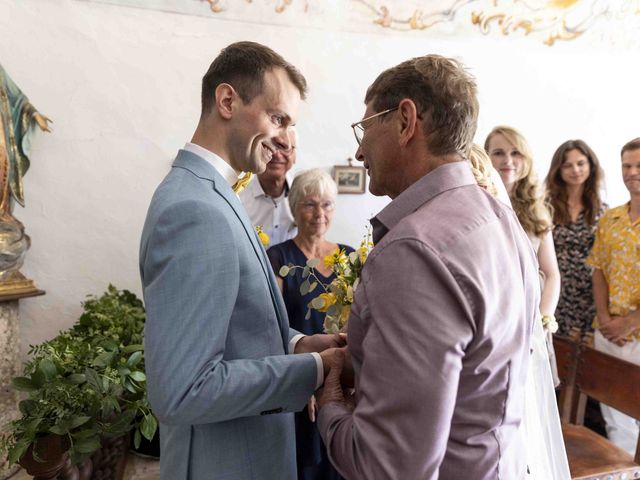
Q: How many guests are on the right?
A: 3